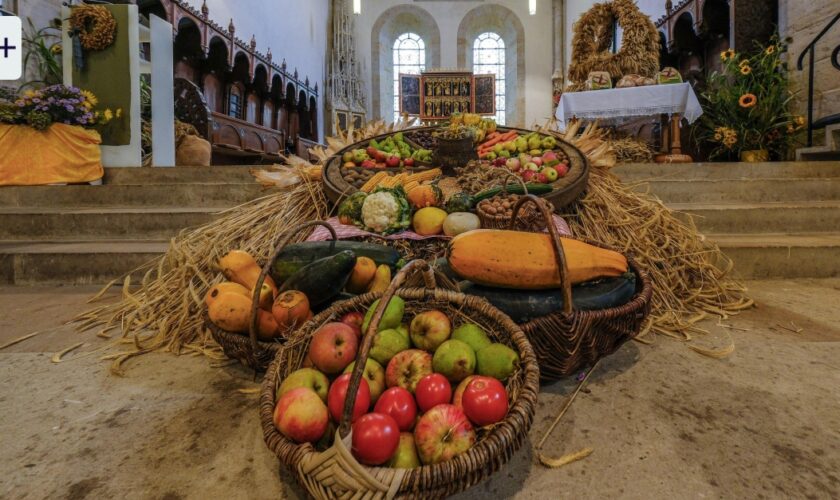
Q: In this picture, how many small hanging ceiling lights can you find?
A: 2